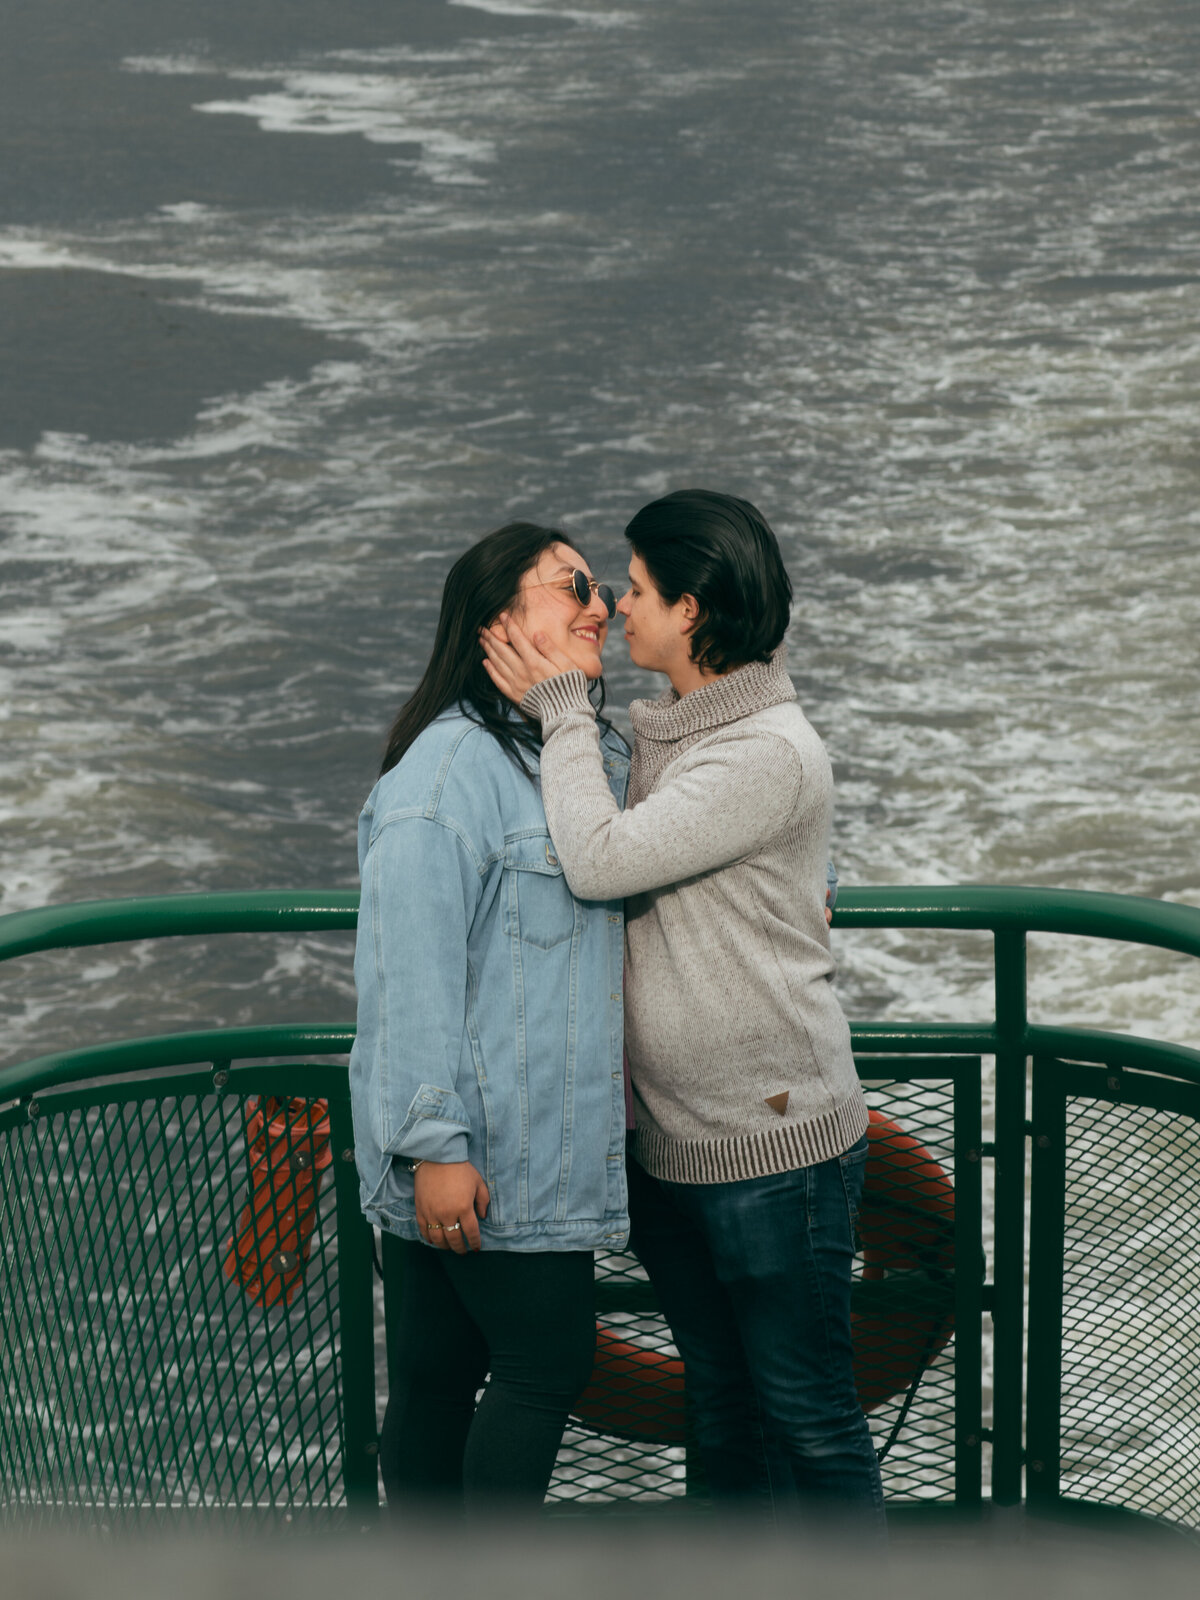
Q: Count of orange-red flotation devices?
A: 2